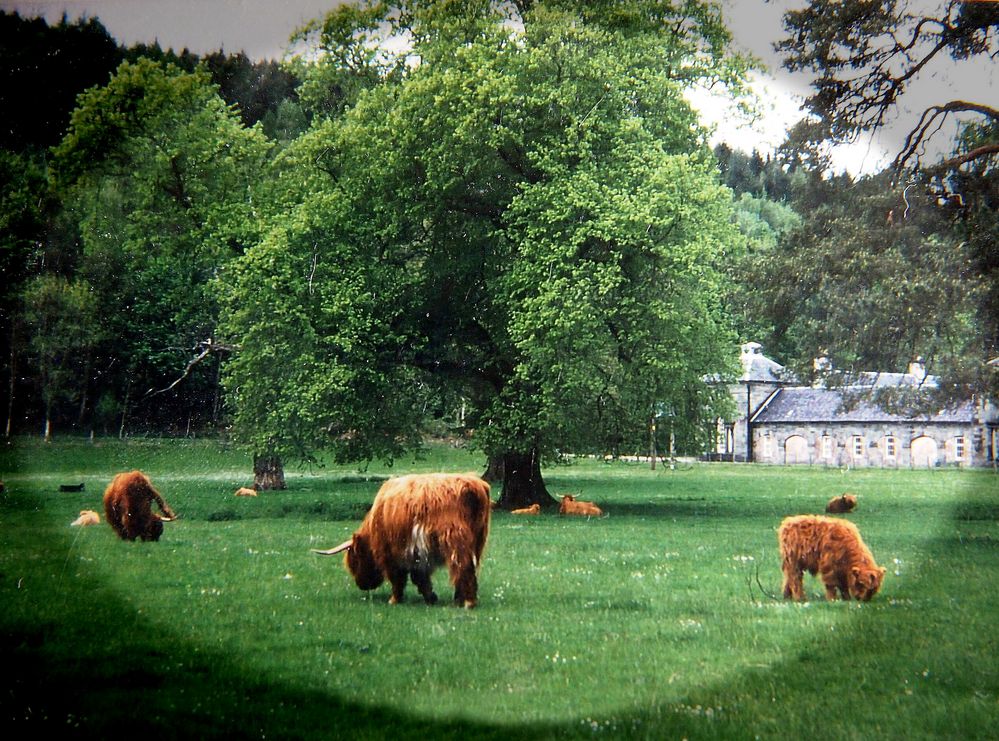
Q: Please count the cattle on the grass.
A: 8